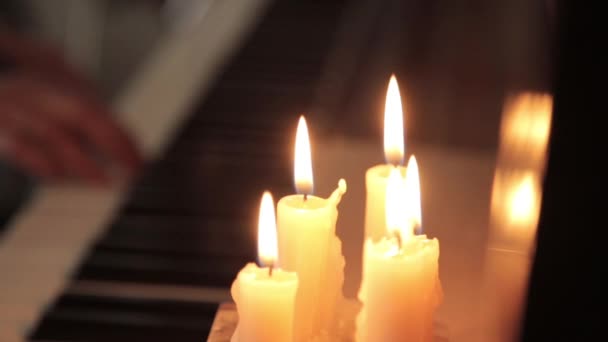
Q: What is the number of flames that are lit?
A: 5